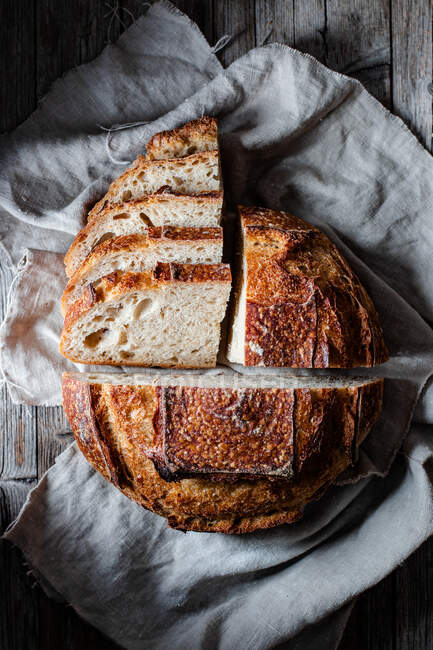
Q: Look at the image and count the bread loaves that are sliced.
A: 1